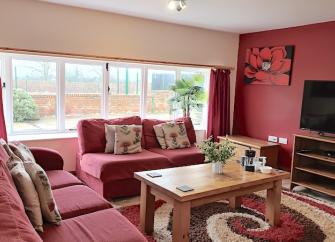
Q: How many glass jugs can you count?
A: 1